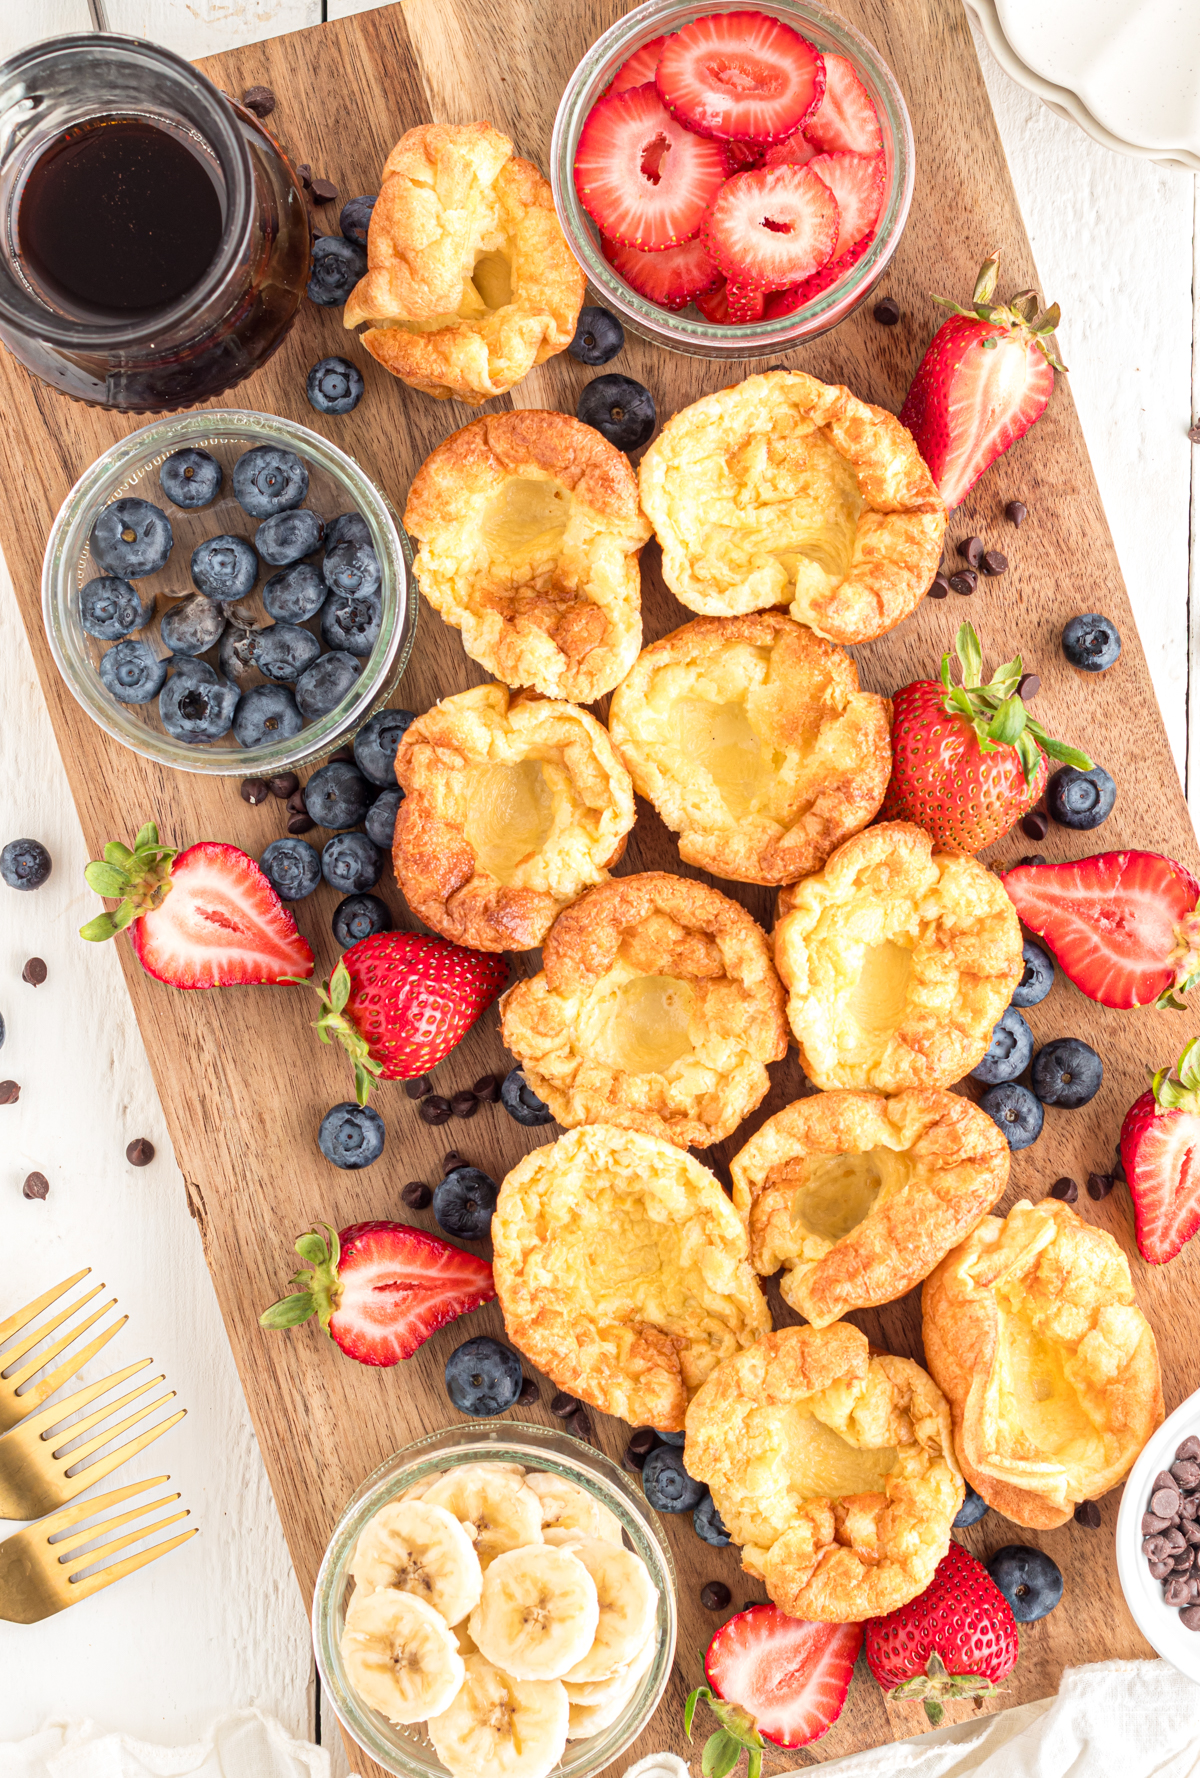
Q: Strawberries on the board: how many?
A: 9